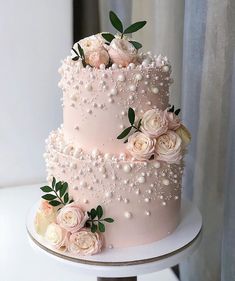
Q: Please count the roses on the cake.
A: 11